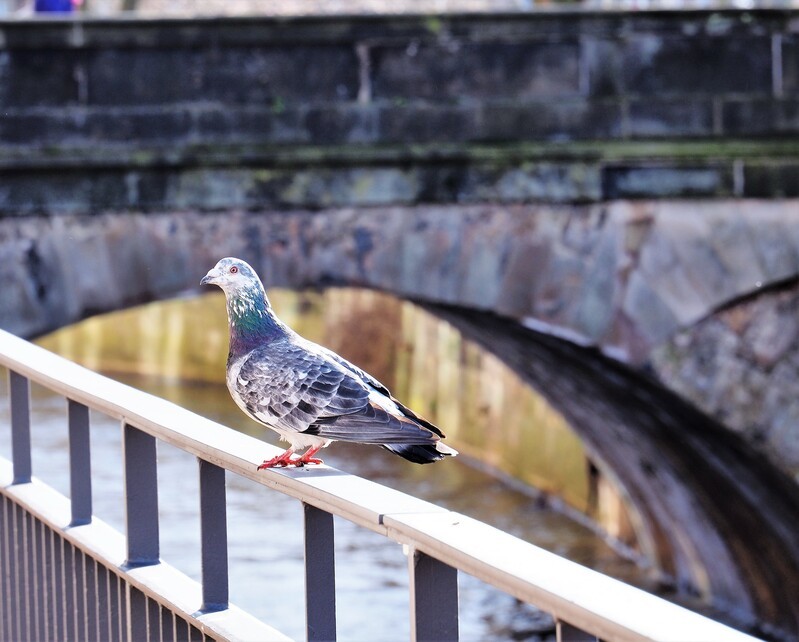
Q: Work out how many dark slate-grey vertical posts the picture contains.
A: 7